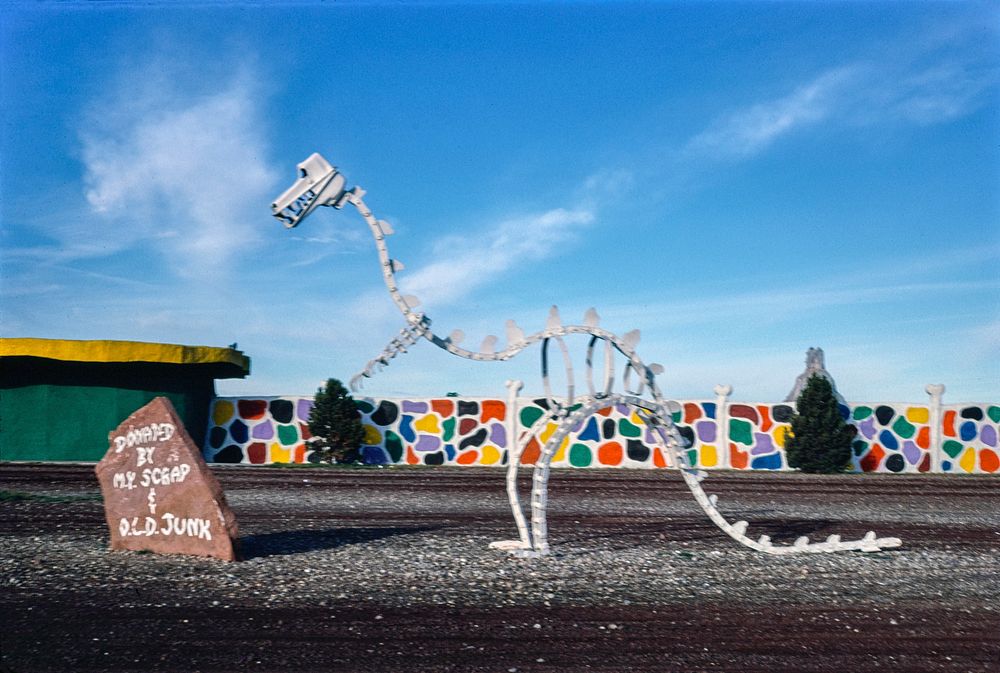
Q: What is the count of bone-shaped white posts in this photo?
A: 3